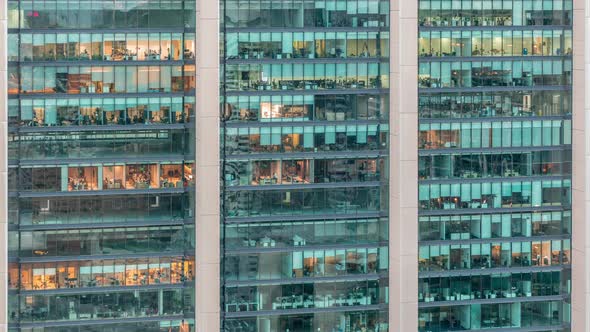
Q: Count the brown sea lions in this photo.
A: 0